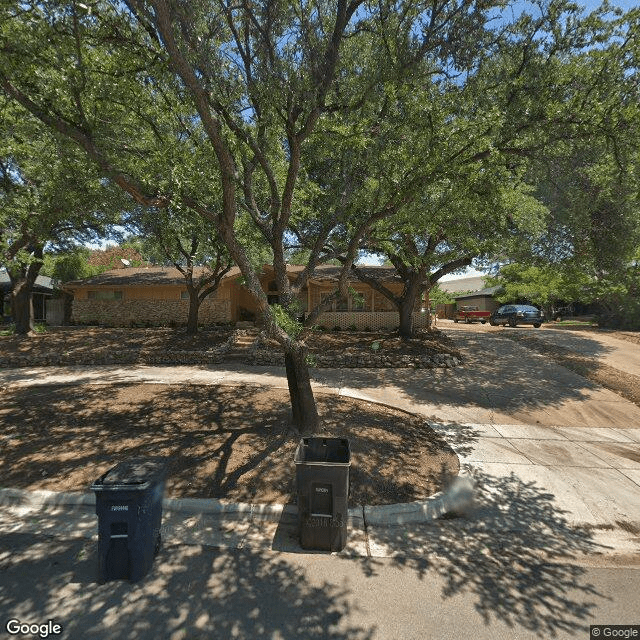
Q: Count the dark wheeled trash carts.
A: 2